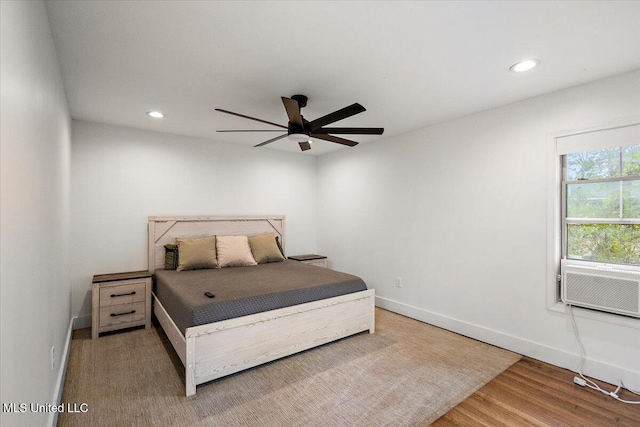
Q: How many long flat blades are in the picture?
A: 8